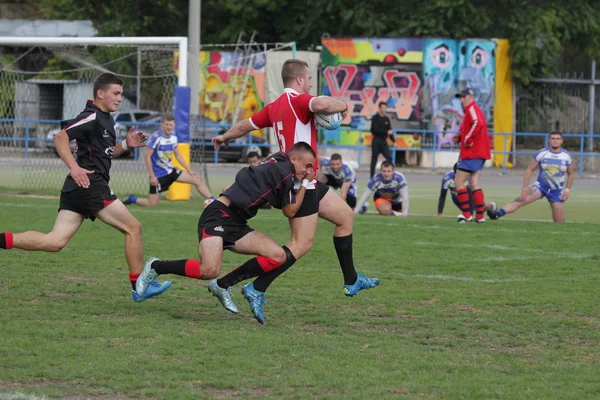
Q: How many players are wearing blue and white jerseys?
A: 5